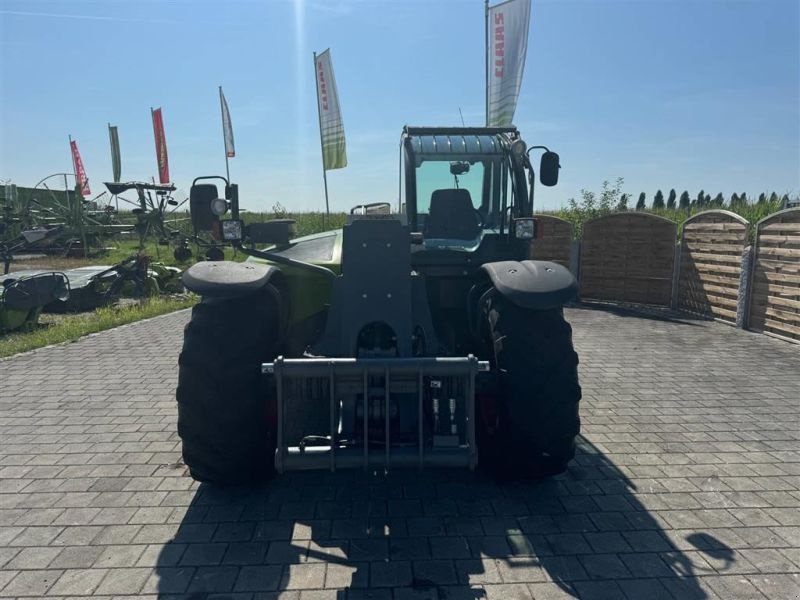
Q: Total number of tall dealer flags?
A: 6